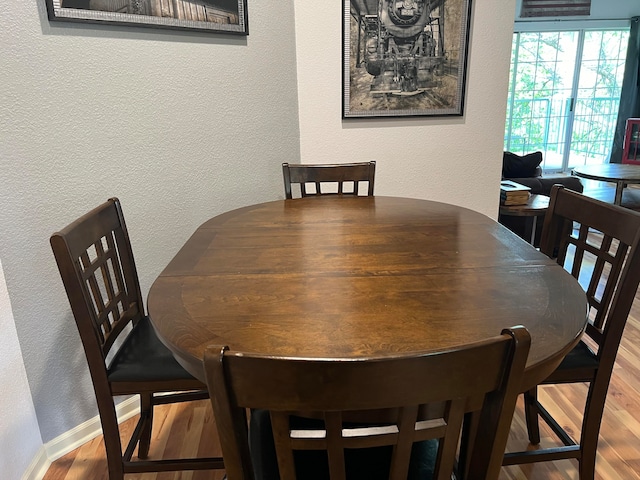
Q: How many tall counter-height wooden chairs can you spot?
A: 4